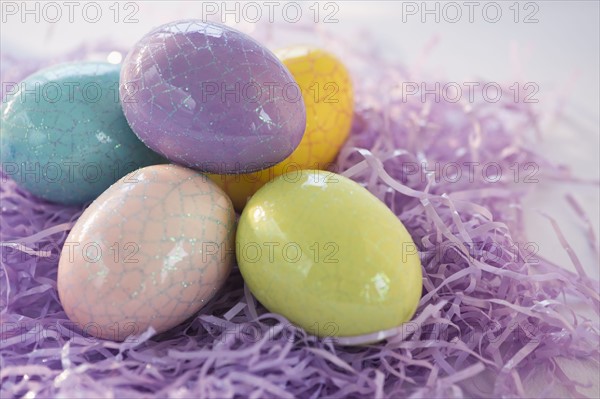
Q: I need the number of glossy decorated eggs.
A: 5